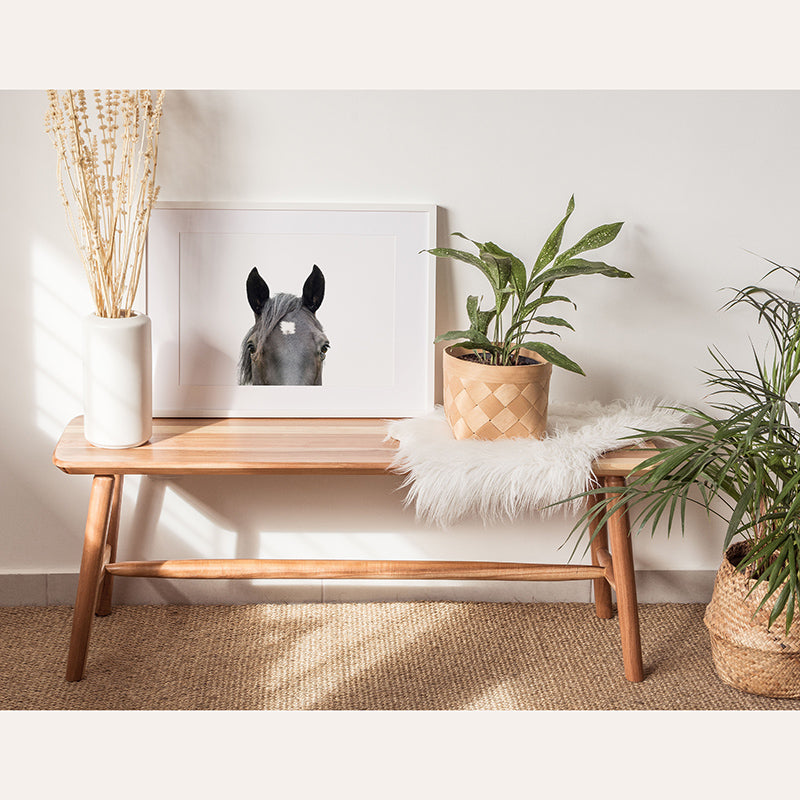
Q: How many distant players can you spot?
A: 0